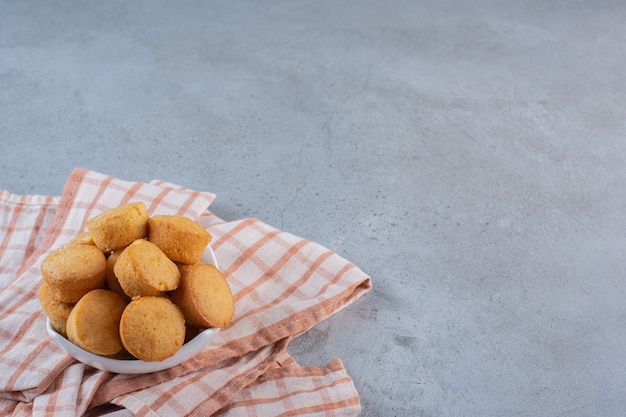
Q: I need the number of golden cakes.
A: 10